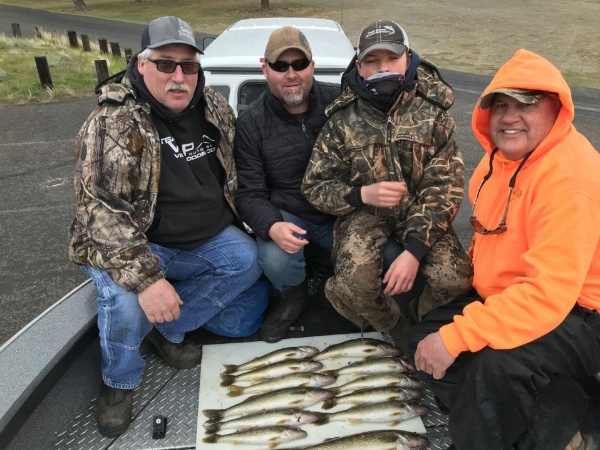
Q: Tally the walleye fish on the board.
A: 12